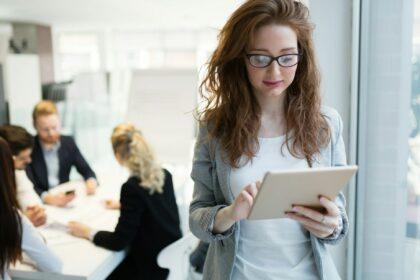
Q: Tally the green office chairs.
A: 0